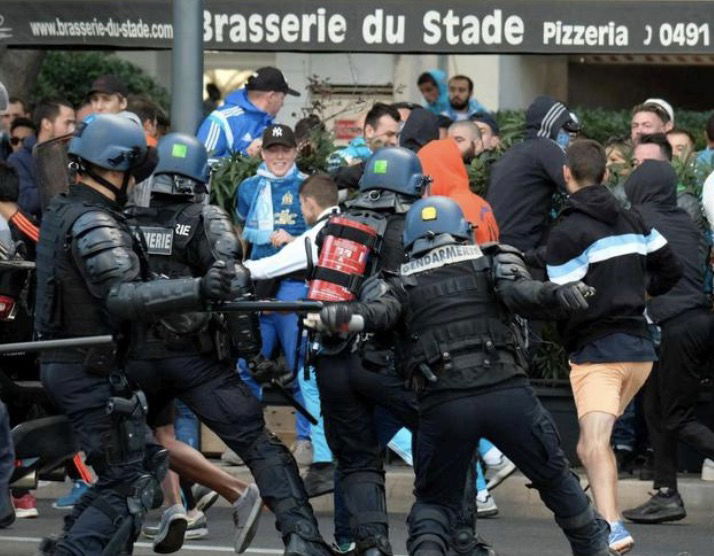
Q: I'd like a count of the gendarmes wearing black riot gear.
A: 4